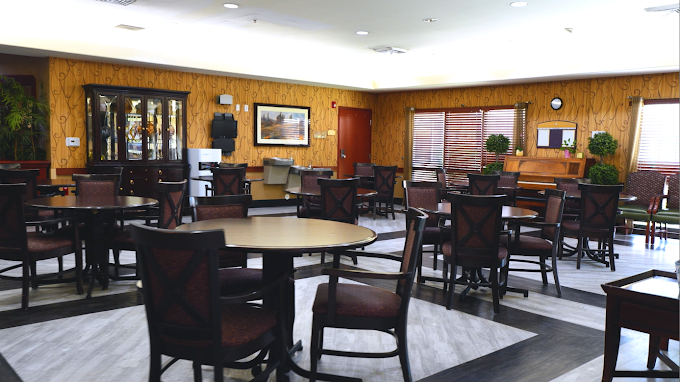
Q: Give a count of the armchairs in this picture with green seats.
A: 2